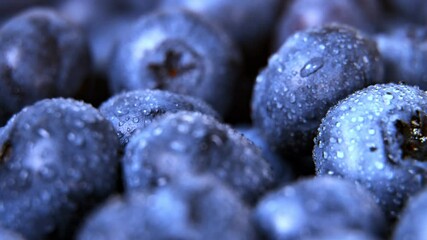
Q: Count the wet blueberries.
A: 5